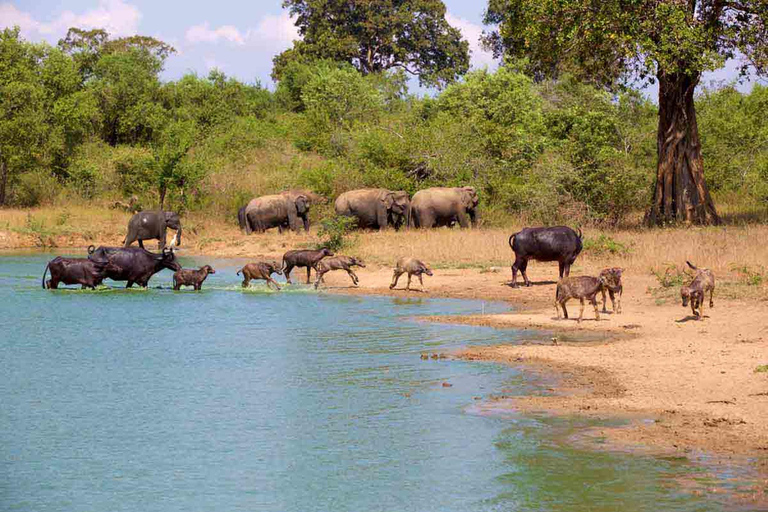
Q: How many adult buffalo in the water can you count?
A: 2